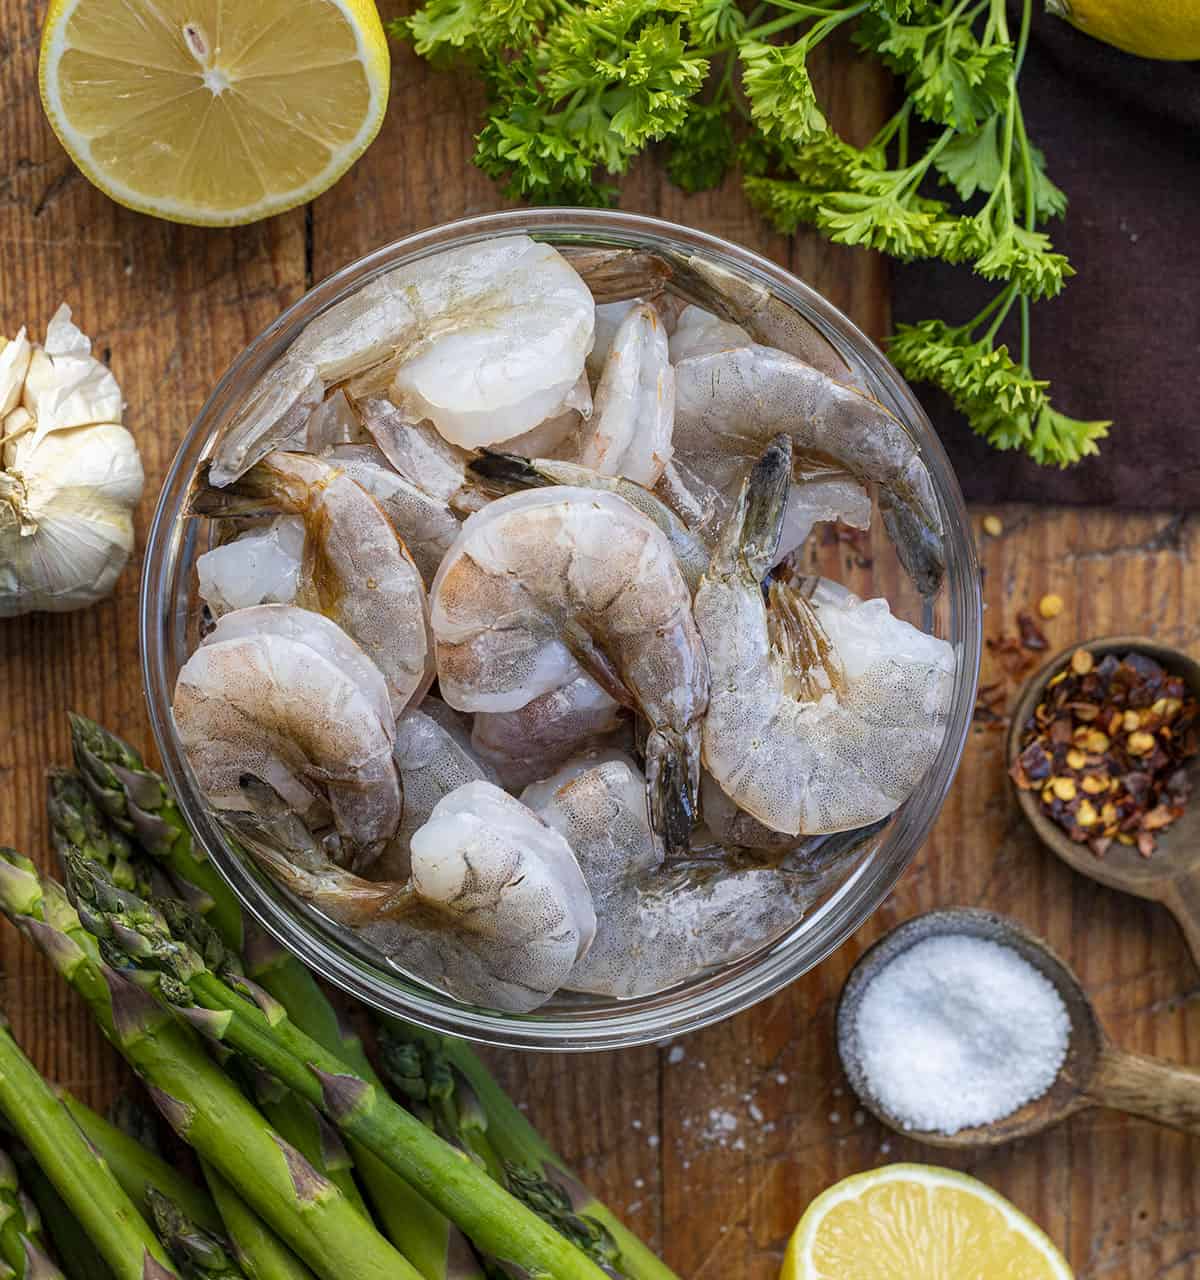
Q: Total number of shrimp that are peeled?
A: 0